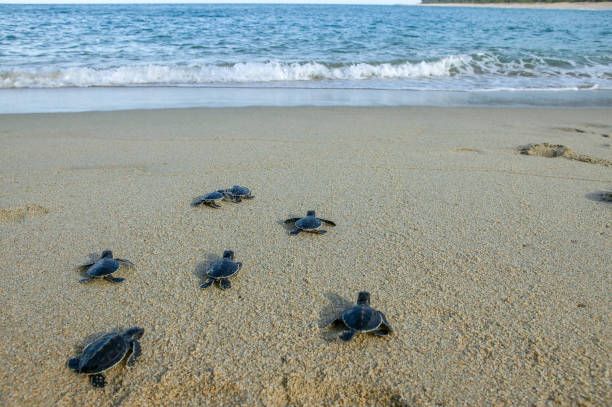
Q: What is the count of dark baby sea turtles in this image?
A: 7